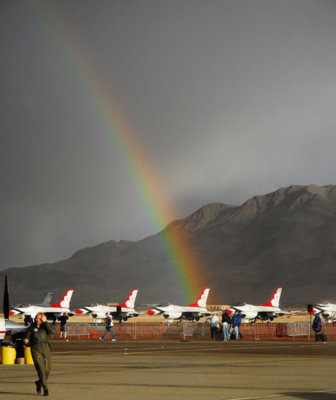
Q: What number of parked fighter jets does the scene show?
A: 5